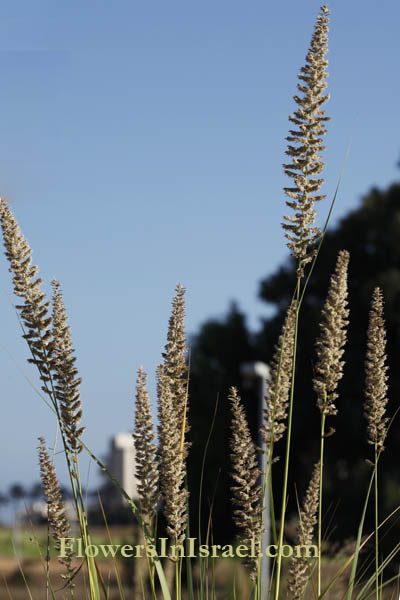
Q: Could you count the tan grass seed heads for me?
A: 12